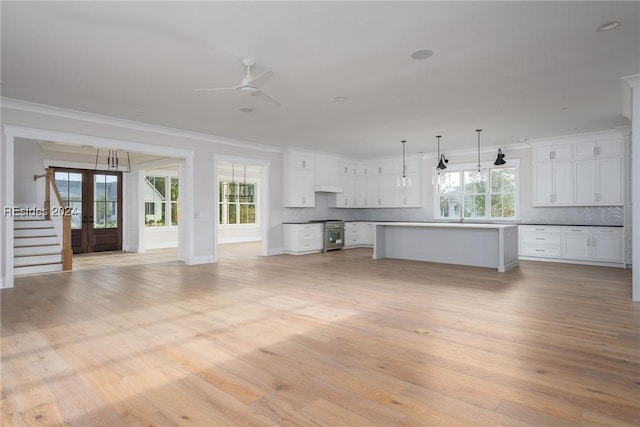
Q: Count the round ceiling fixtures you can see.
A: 4